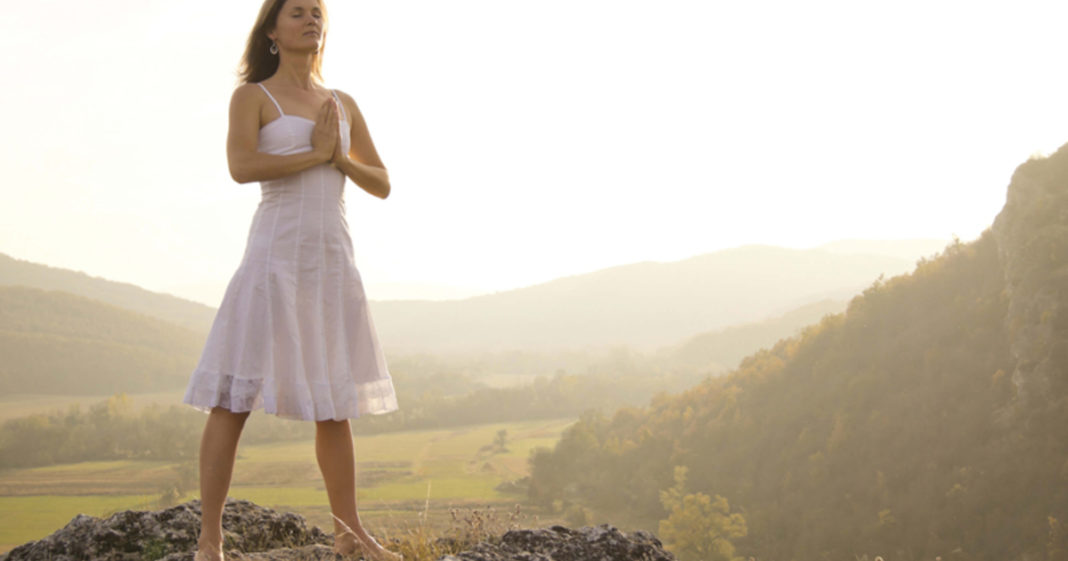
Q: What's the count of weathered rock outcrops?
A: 2